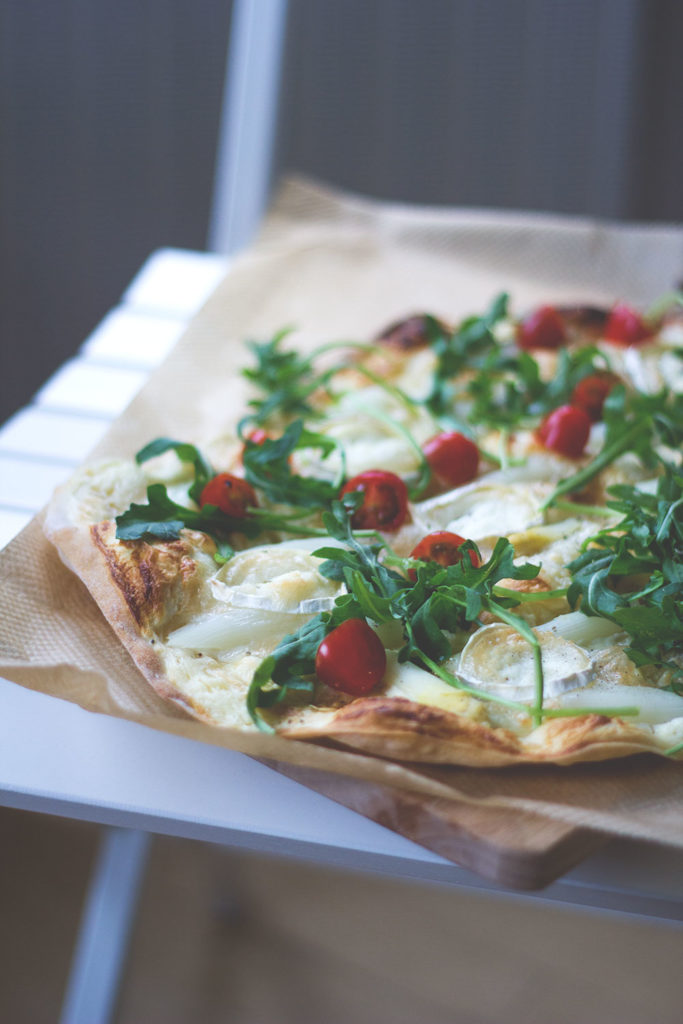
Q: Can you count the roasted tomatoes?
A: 10